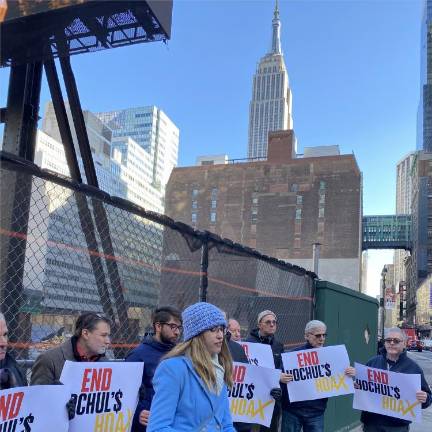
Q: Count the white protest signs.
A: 6